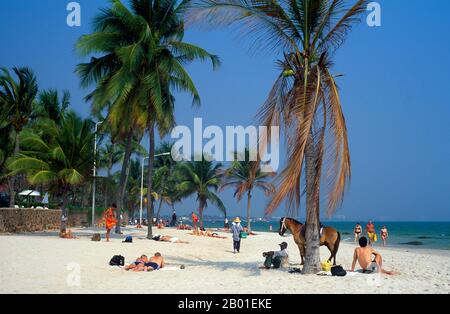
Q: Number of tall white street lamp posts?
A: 2